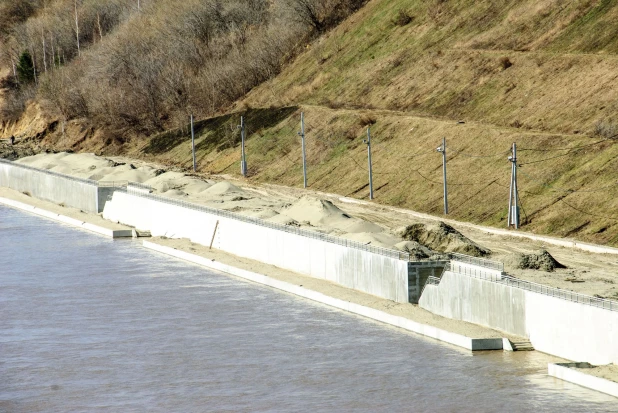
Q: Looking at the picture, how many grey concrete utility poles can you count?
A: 6